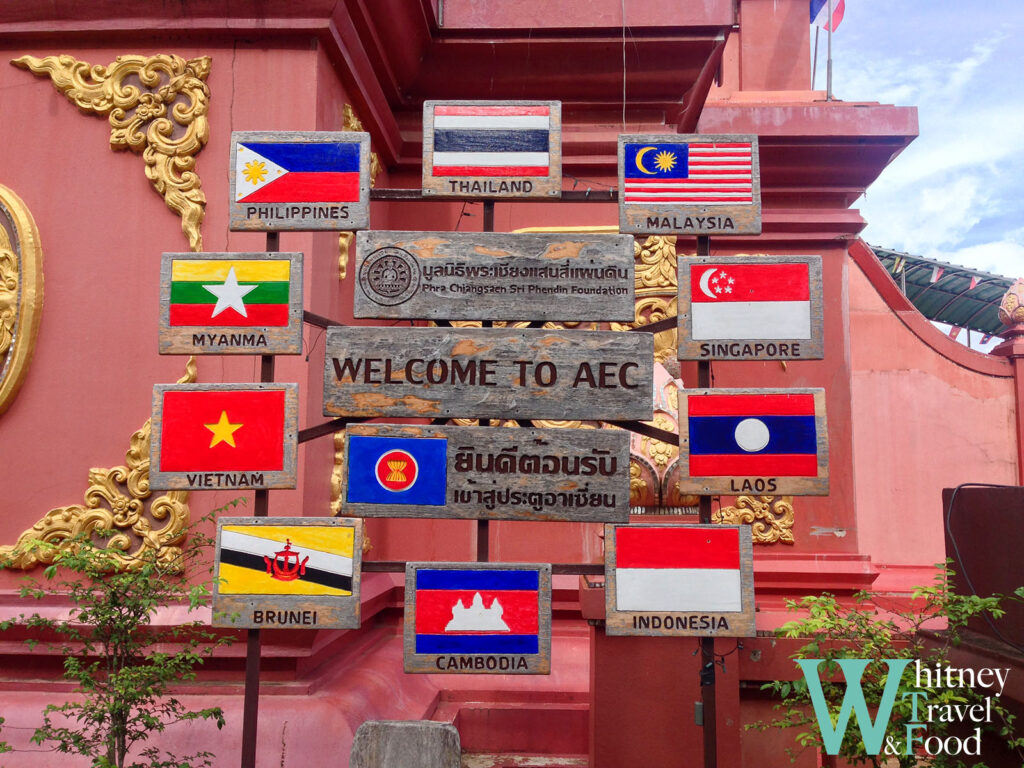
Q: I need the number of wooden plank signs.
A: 13